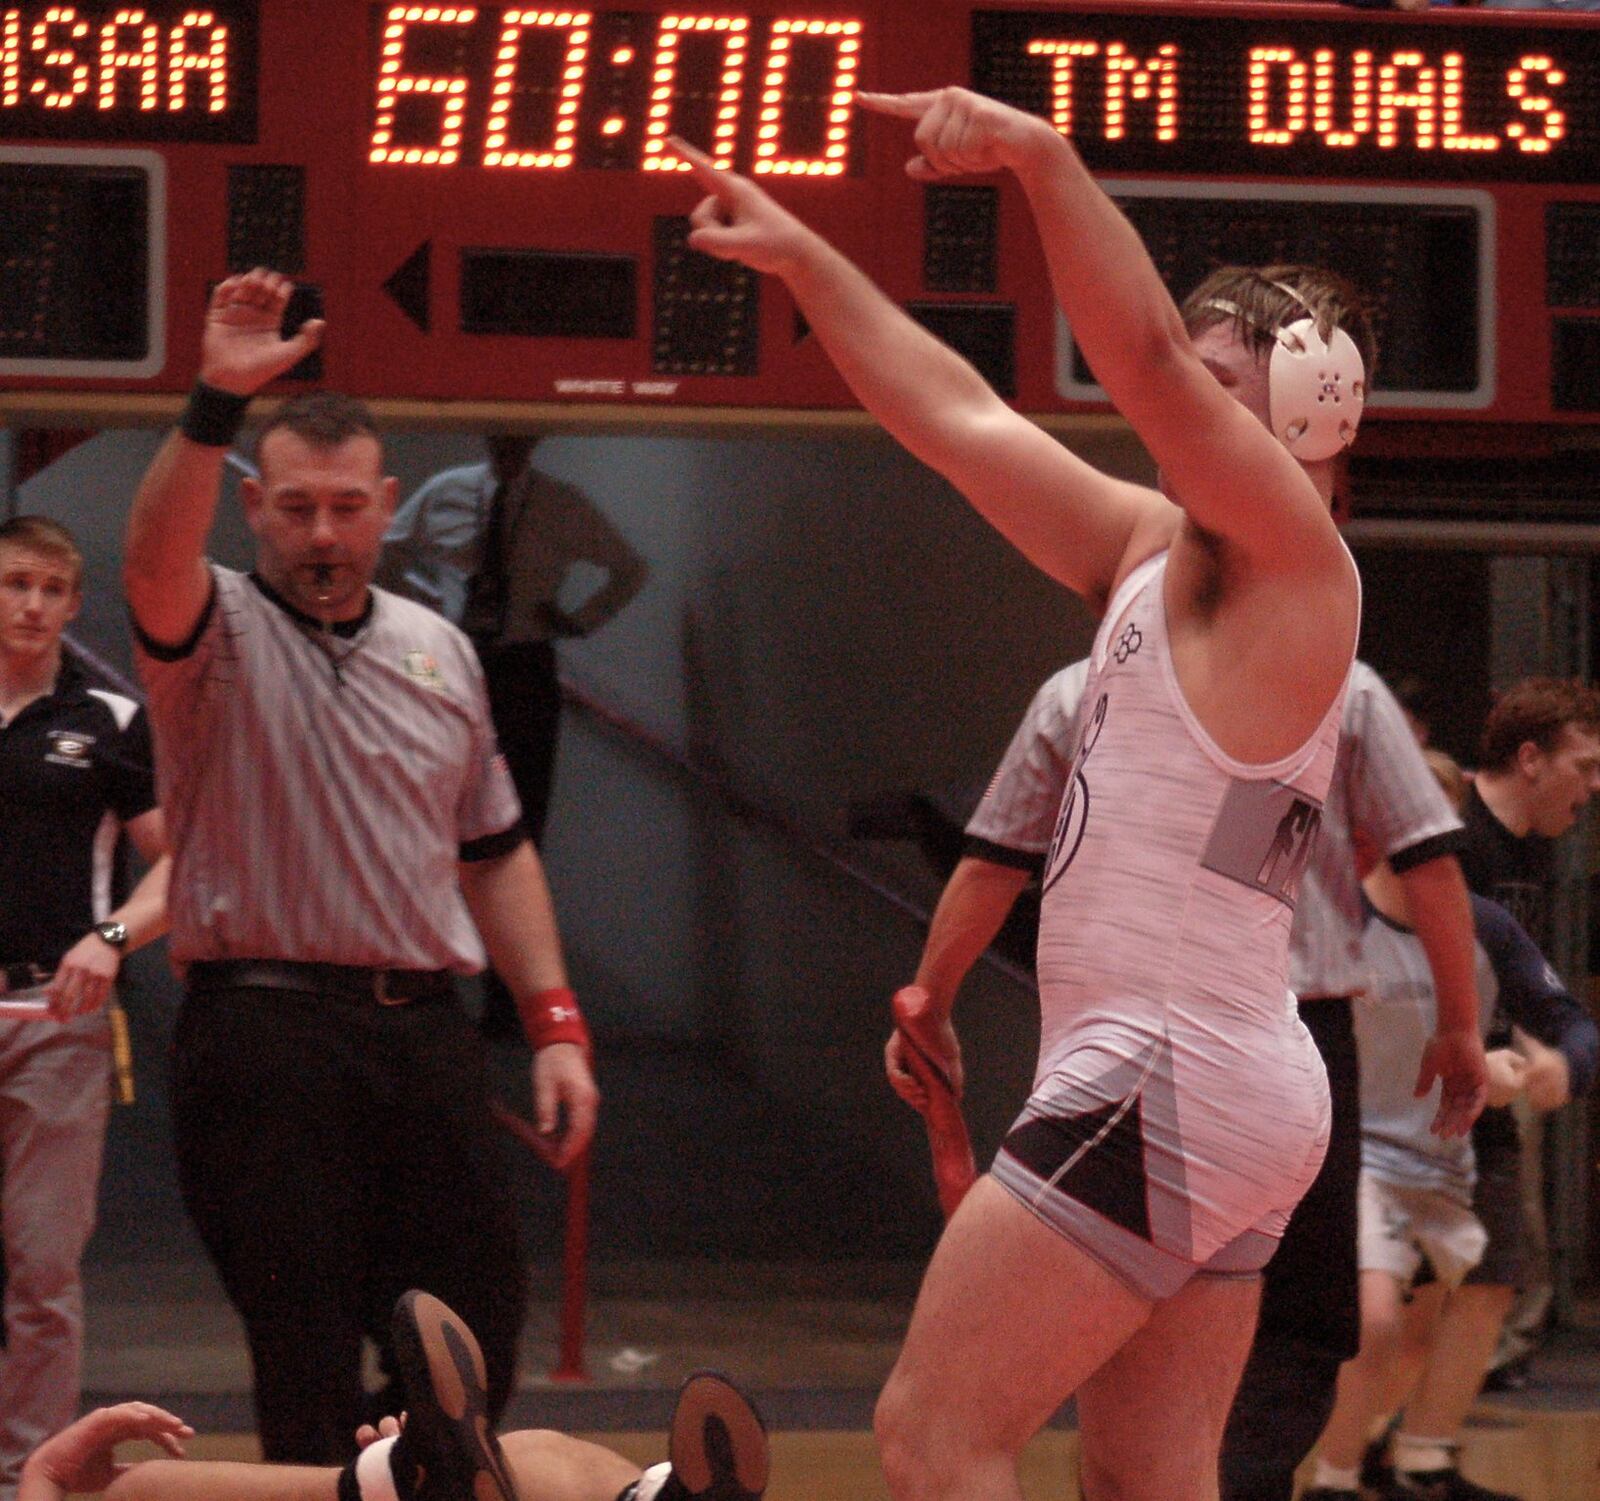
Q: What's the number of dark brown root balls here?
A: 0